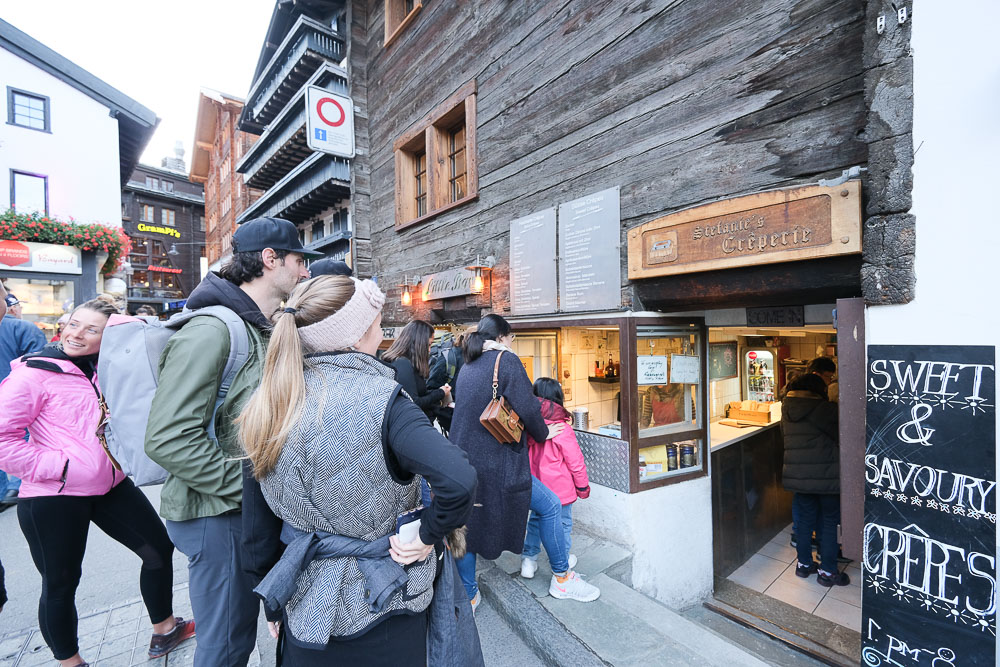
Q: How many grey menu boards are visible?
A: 2